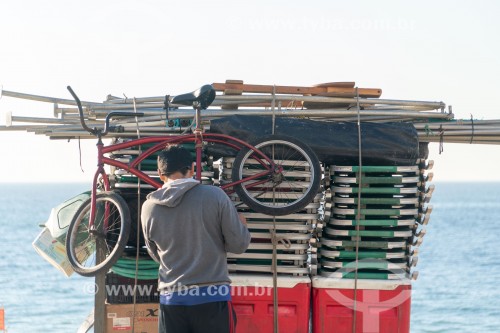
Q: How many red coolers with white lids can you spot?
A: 2